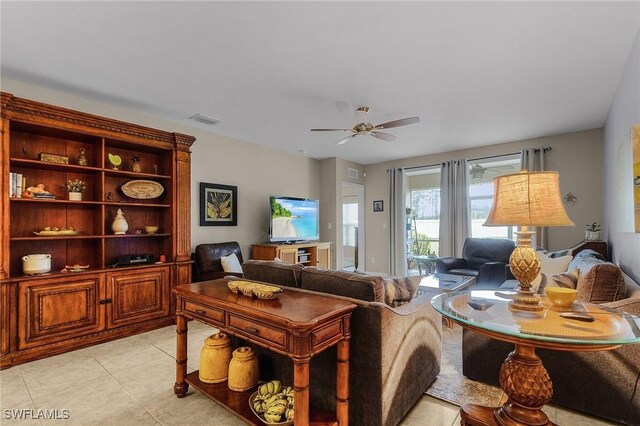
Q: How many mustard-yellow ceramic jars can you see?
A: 2